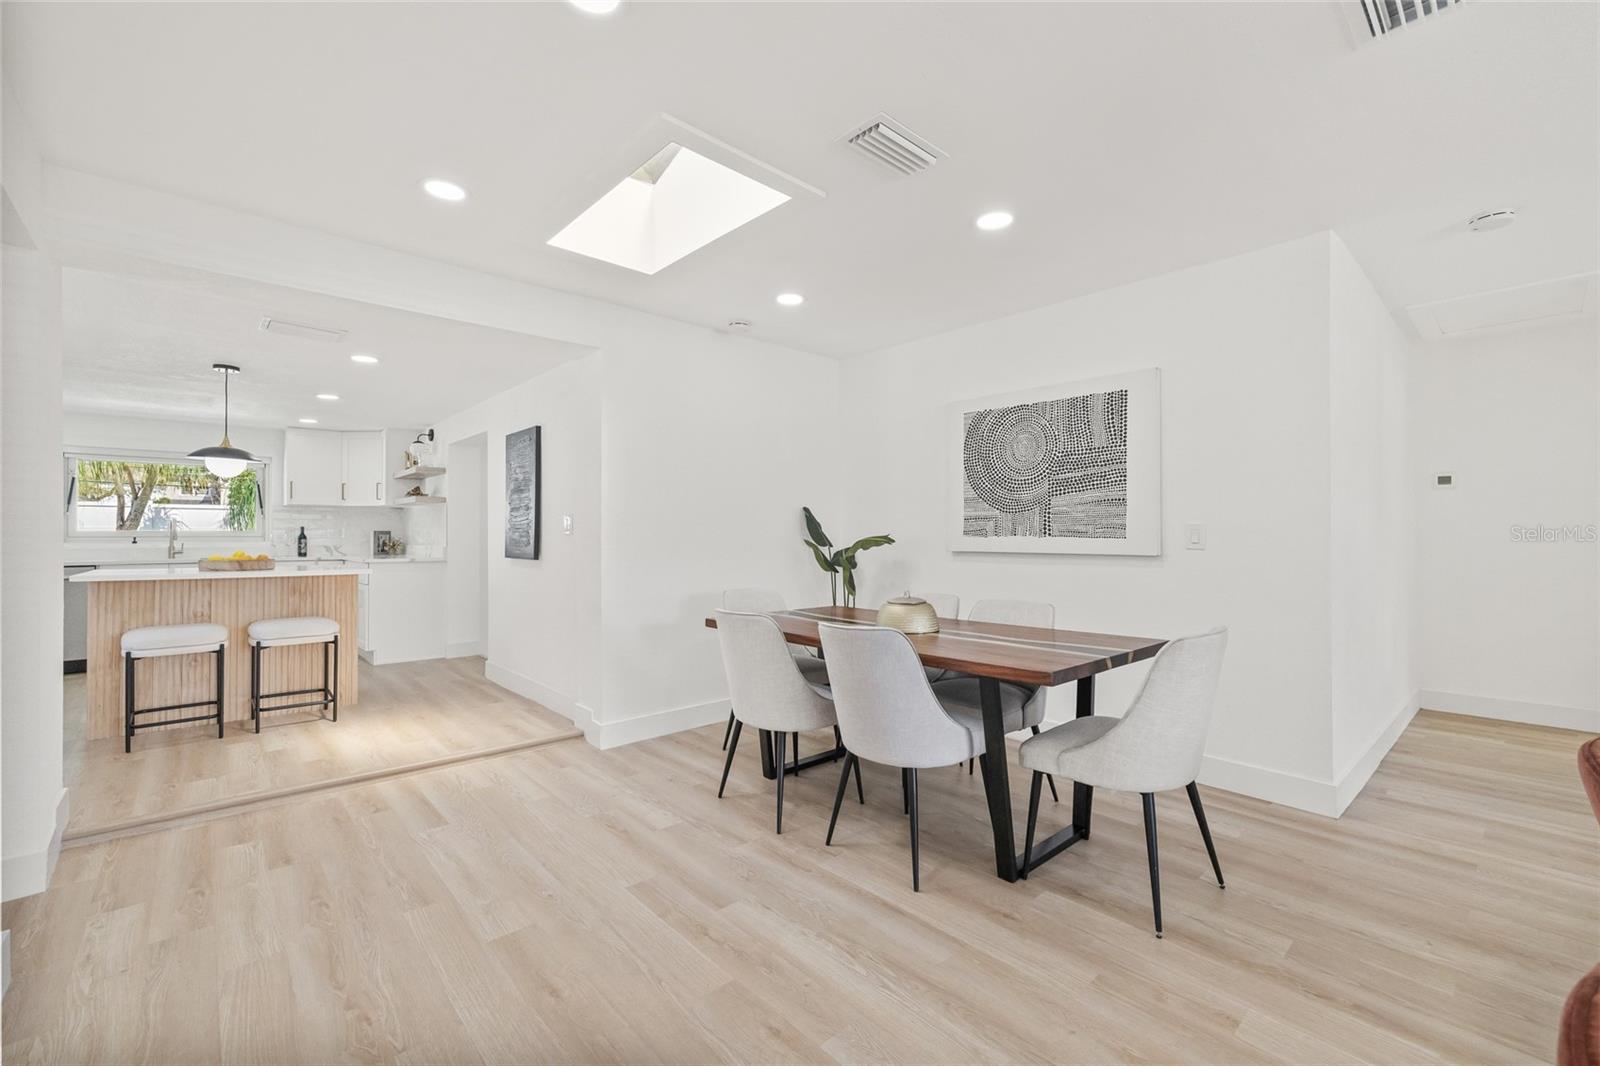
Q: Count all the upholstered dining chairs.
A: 6